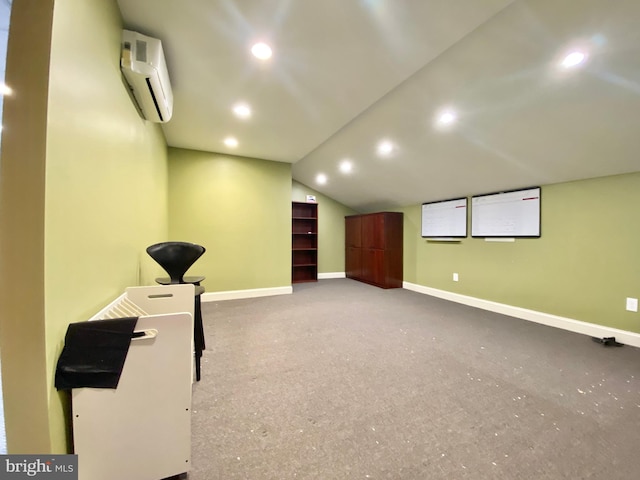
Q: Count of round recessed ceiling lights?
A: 8